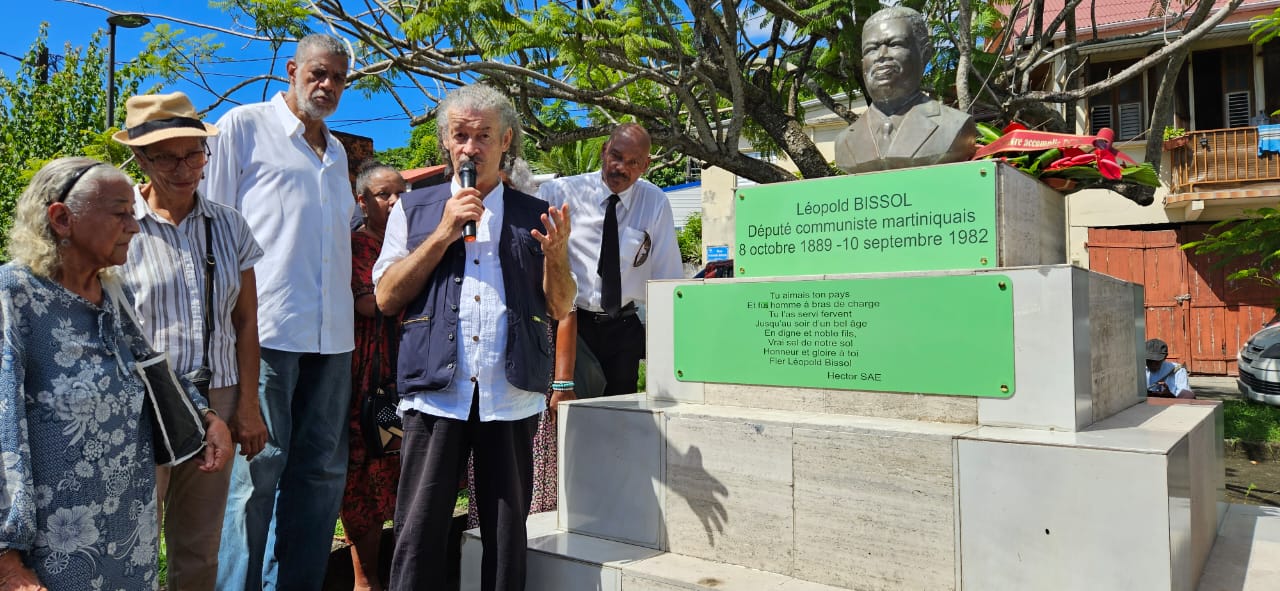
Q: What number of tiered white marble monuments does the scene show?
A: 1